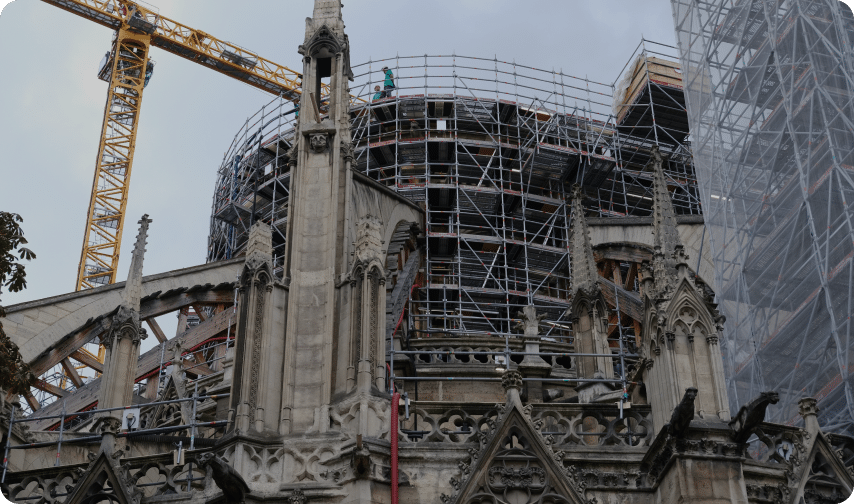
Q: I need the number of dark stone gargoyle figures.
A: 3